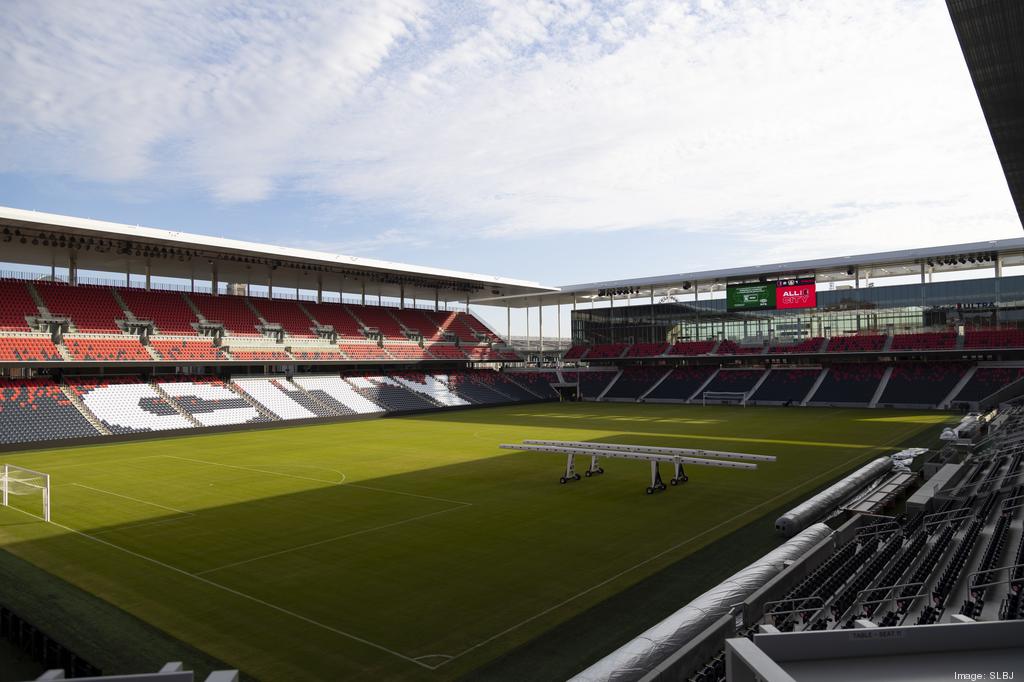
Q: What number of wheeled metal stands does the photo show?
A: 4